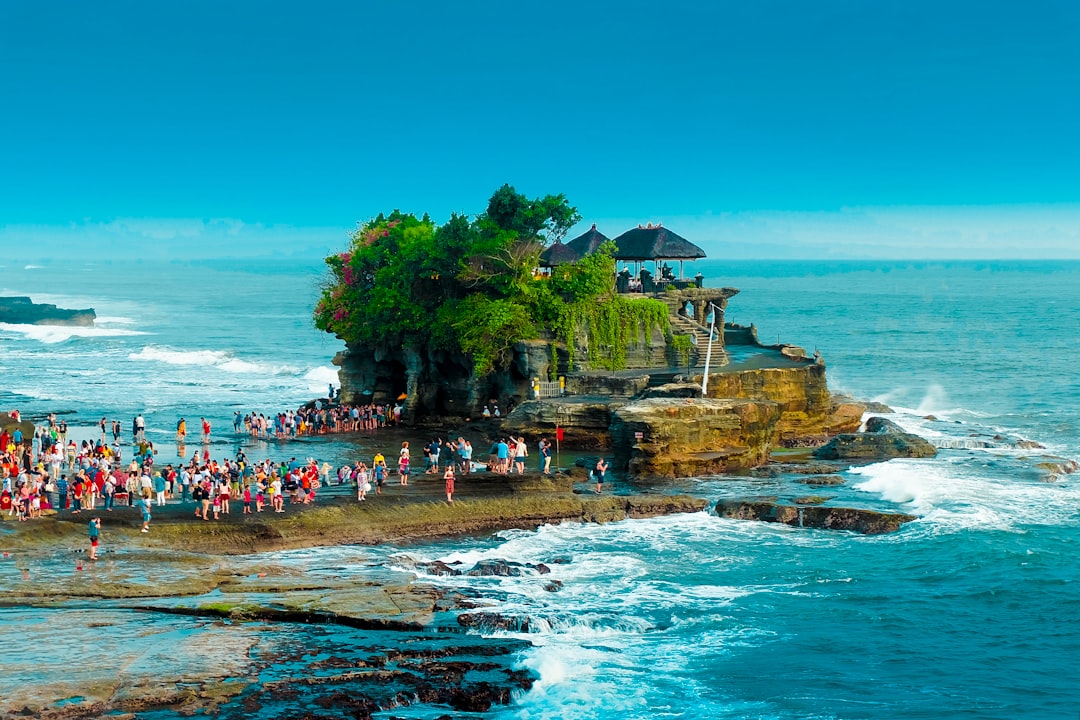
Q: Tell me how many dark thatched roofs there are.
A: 3